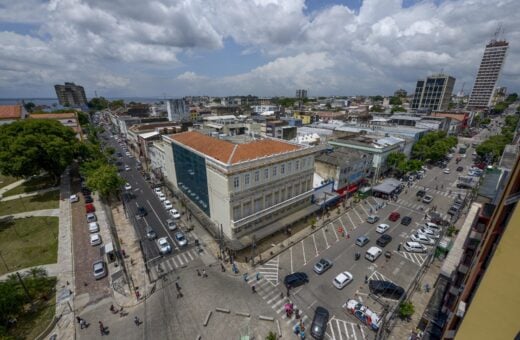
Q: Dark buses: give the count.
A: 0